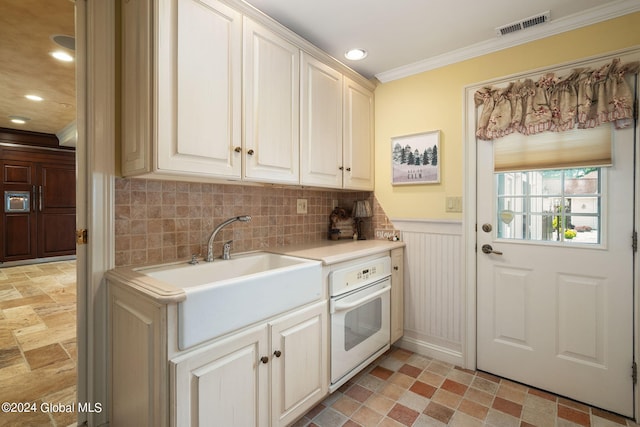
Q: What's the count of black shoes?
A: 0